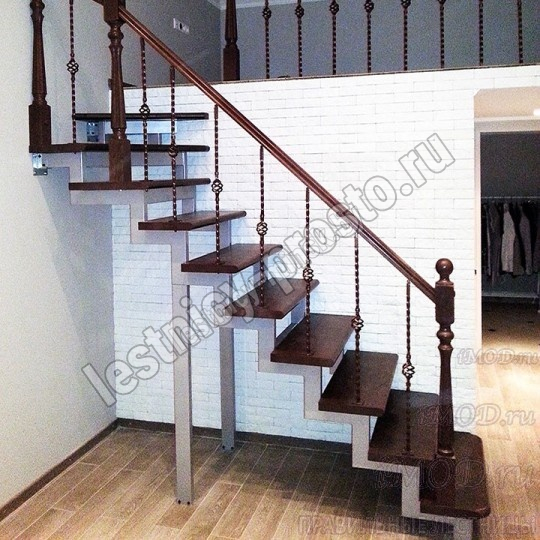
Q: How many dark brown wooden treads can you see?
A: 10